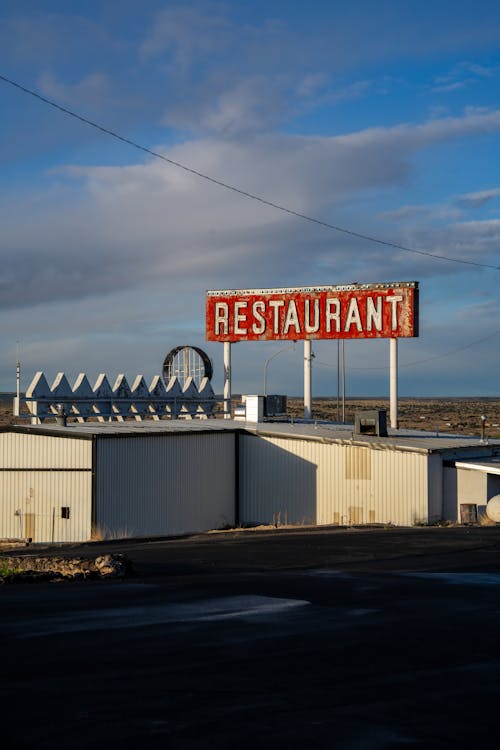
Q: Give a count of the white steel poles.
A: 3